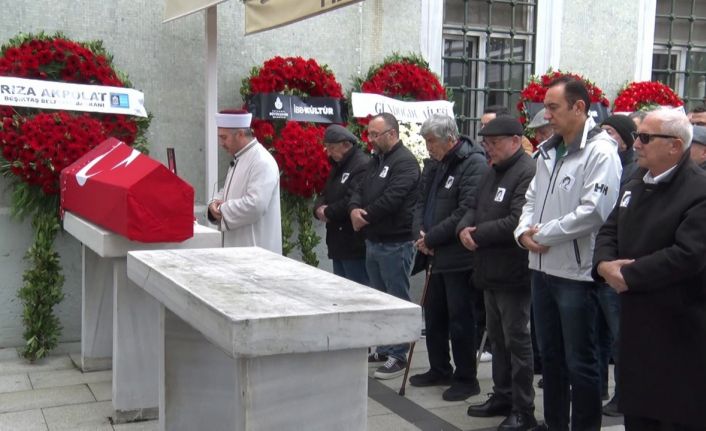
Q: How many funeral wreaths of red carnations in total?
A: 5